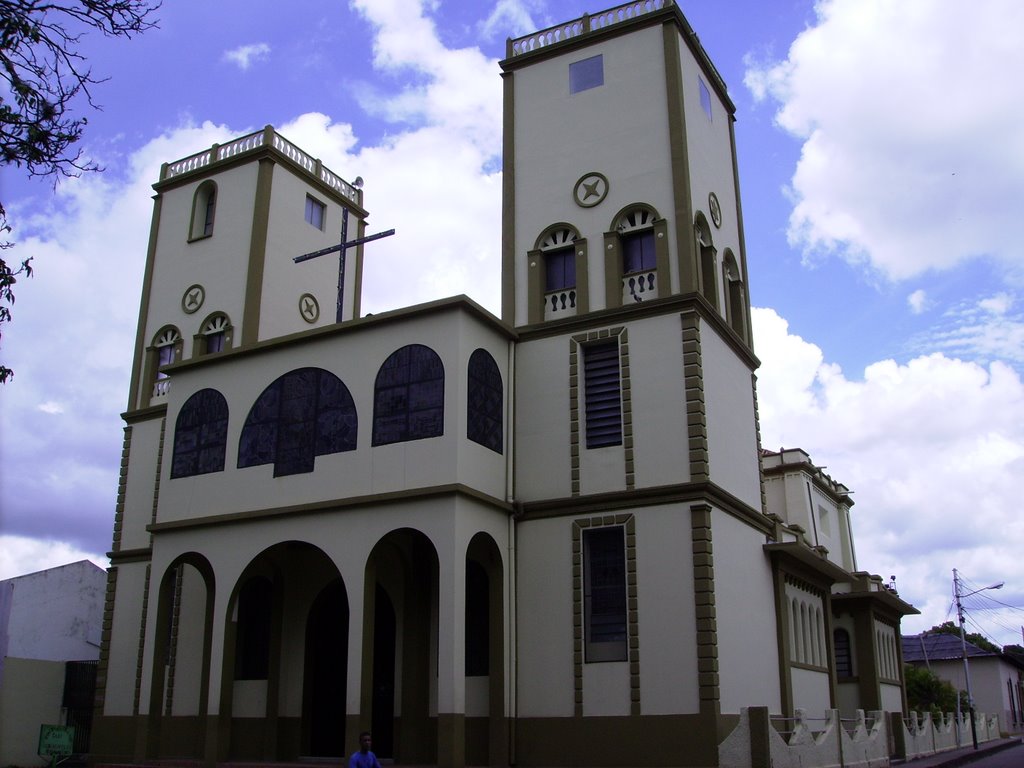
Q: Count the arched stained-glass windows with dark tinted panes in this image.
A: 4